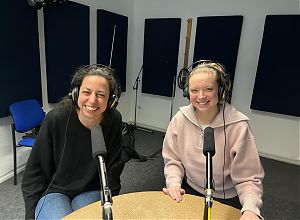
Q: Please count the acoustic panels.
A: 6